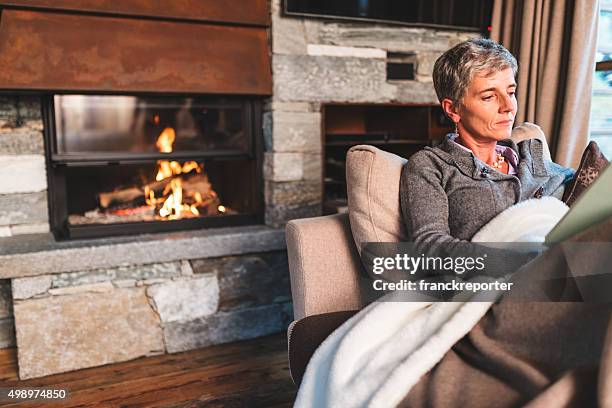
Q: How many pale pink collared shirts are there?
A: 1